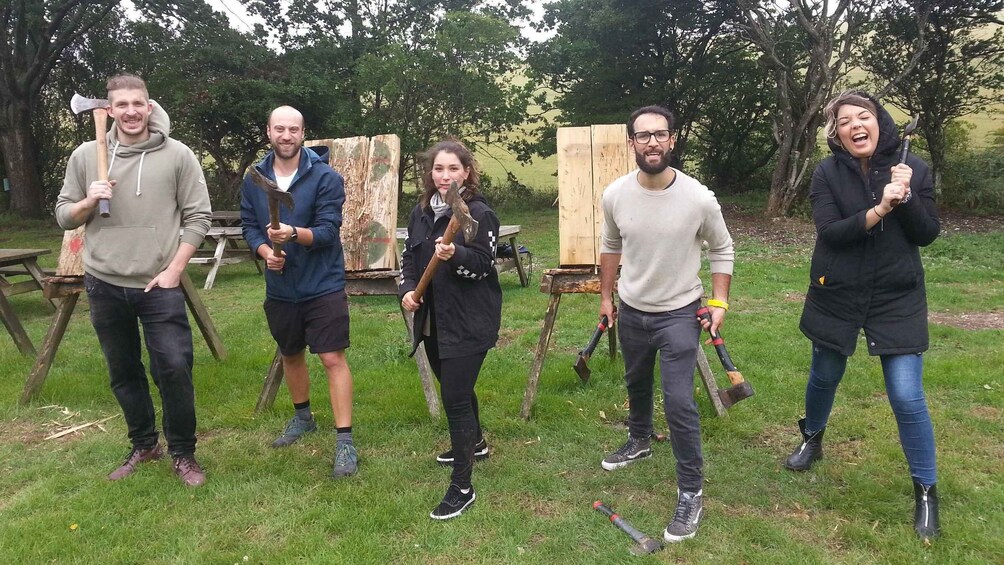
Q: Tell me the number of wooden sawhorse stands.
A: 3